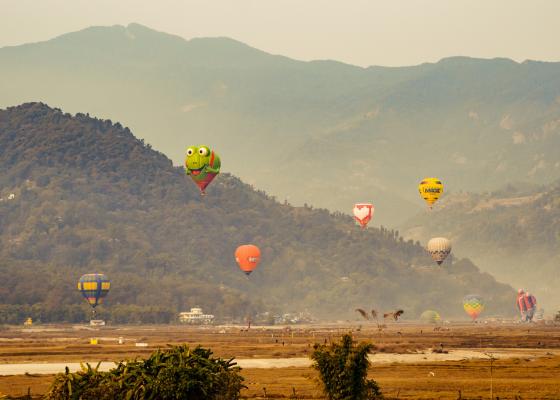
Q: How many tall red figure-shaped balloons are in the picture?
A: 1